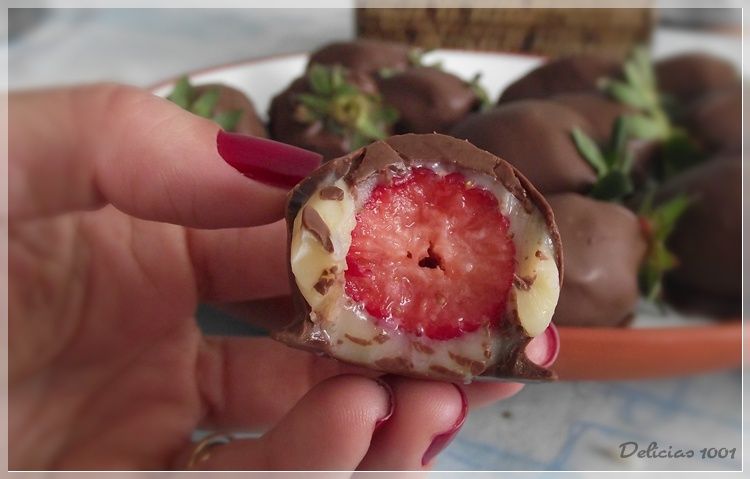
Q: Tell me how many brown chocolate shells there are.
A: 12